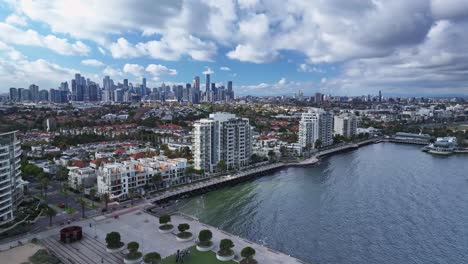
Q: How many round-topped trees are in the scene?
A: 8